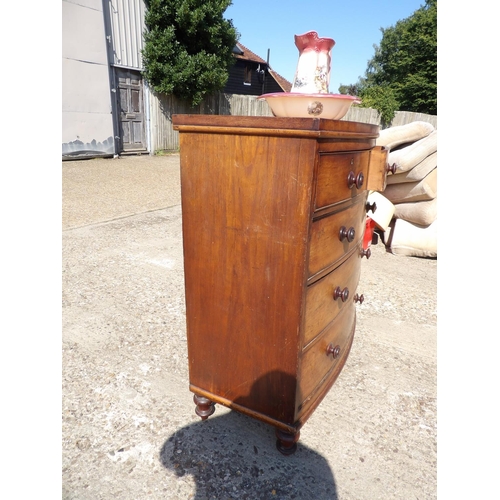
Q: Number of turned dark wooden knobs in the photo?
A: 8